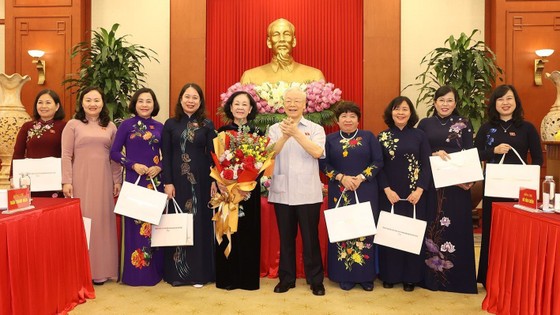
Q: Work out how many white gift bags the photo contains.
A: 8